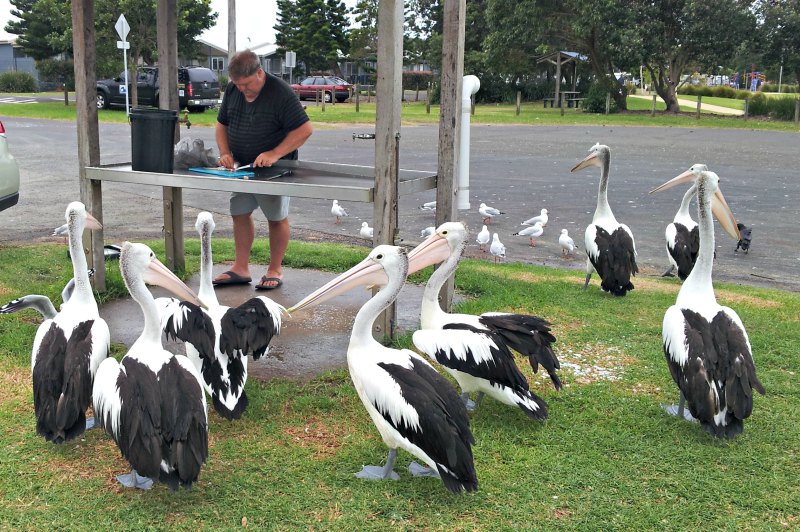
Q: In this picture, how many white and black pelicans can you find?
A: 8